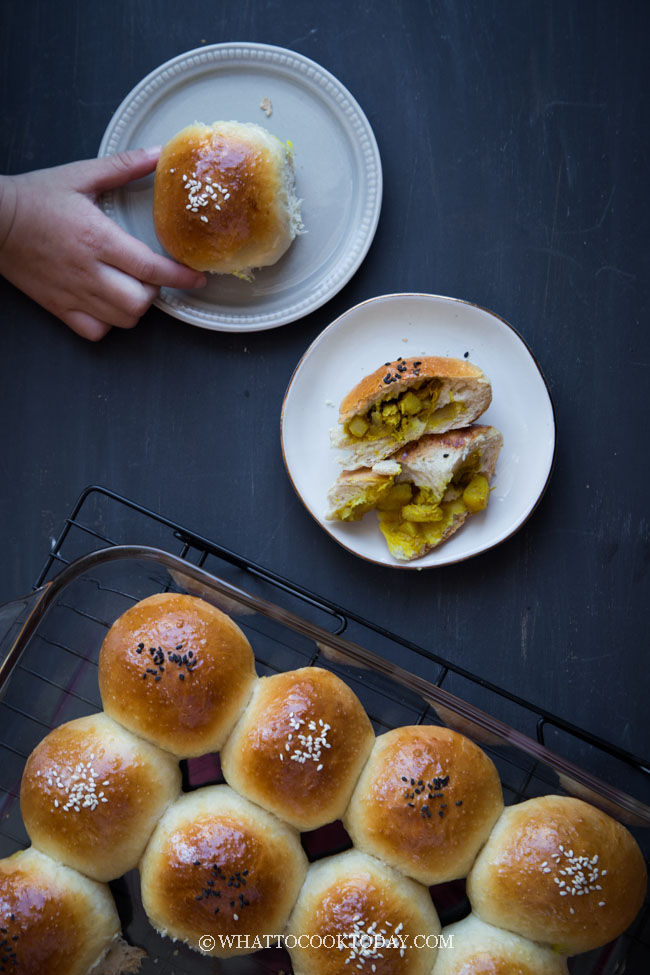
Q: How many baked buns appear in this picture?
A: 11